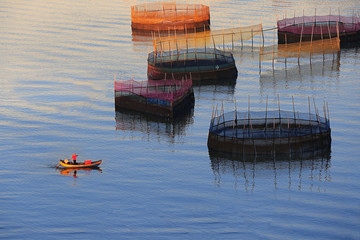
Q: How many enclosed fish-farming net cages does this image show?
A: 5